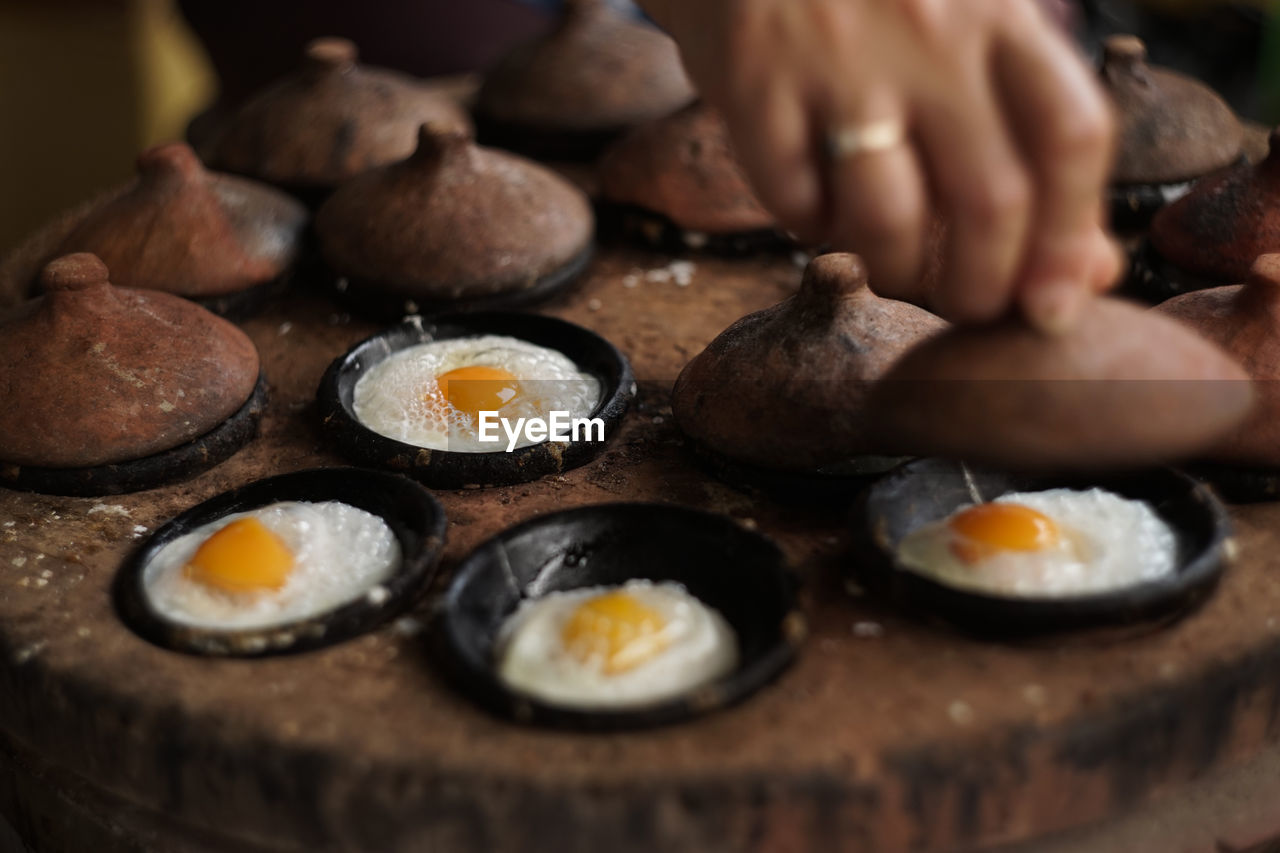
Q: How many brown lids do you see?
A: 11